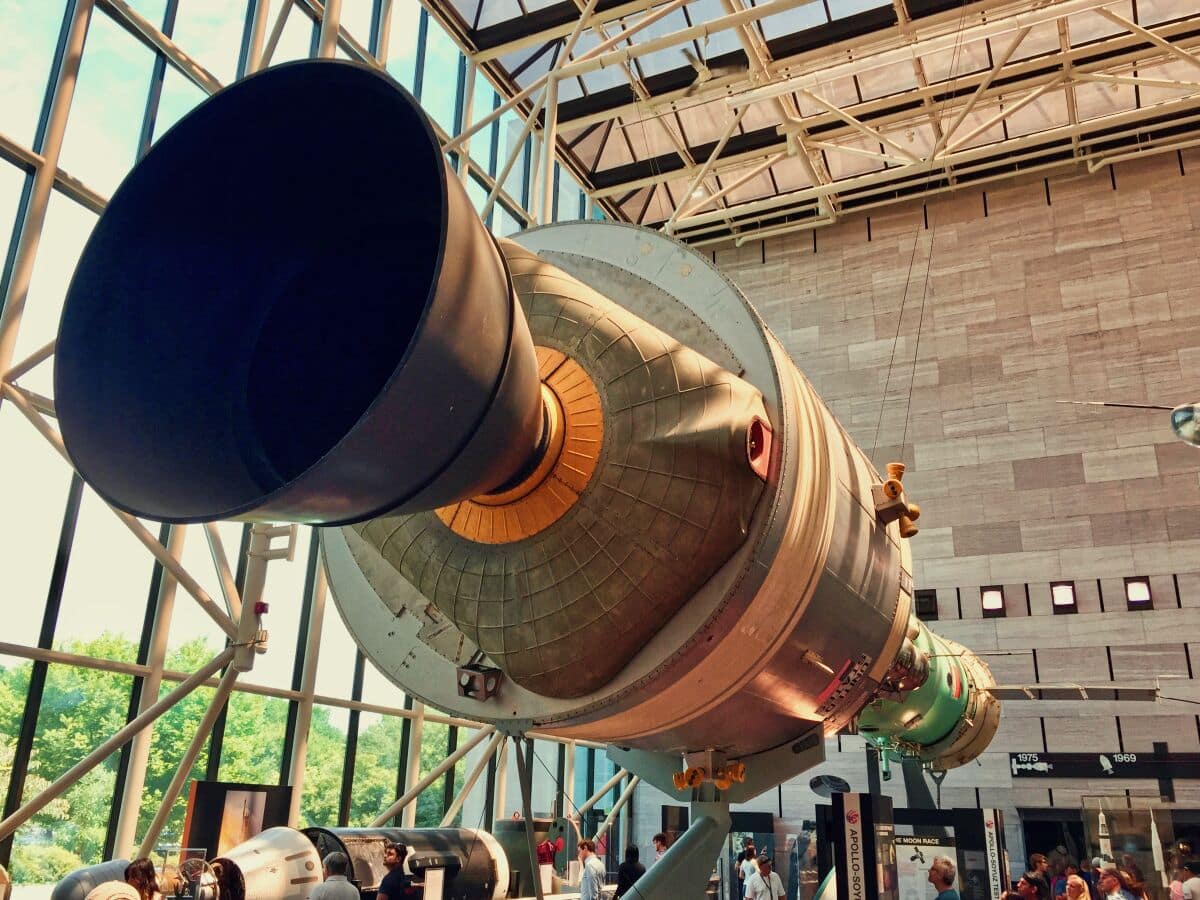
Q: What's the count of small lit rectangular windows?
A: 3